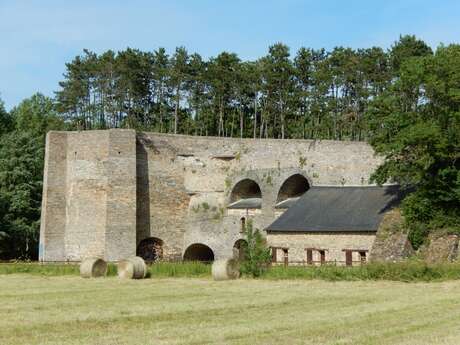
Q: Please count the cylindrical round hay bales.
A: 3